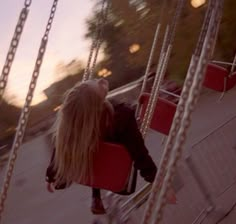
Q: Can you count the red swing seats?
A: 3